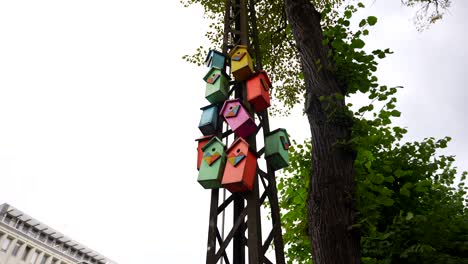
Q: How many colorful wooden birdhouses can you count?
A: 10